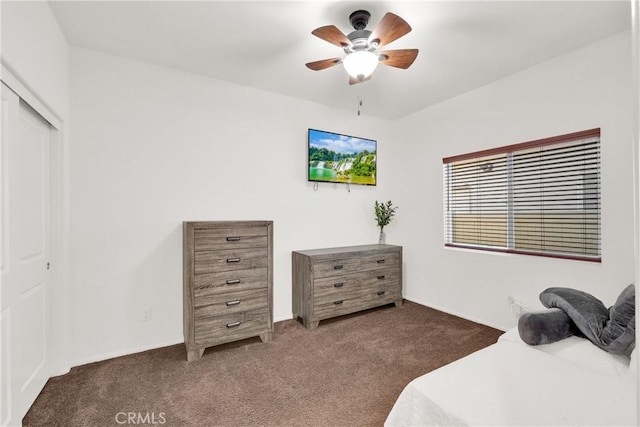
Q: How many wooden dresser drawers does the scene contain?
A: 11